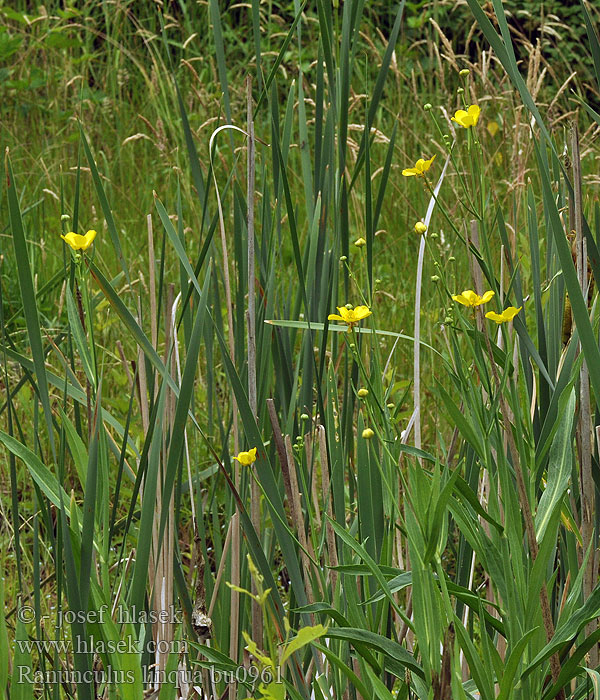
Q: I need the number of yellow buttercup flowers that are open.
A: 7